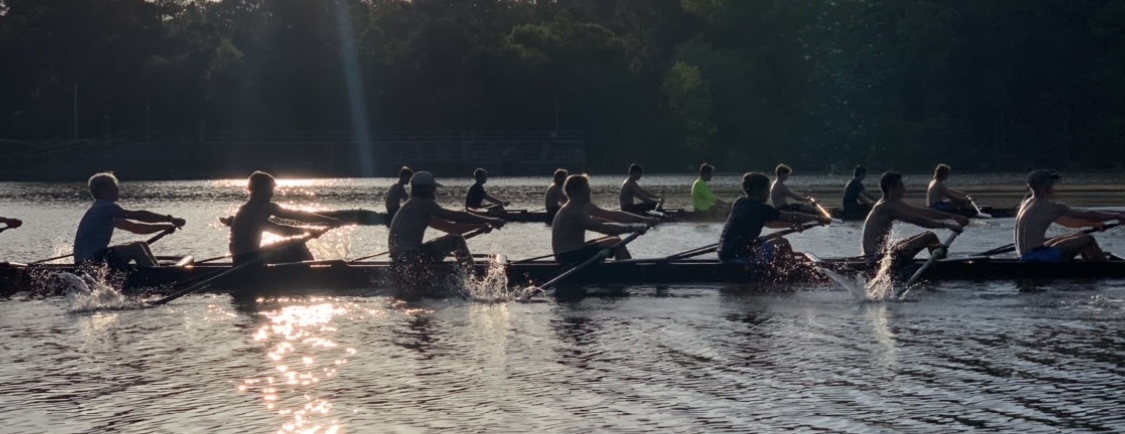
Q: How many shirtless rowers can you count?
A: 10